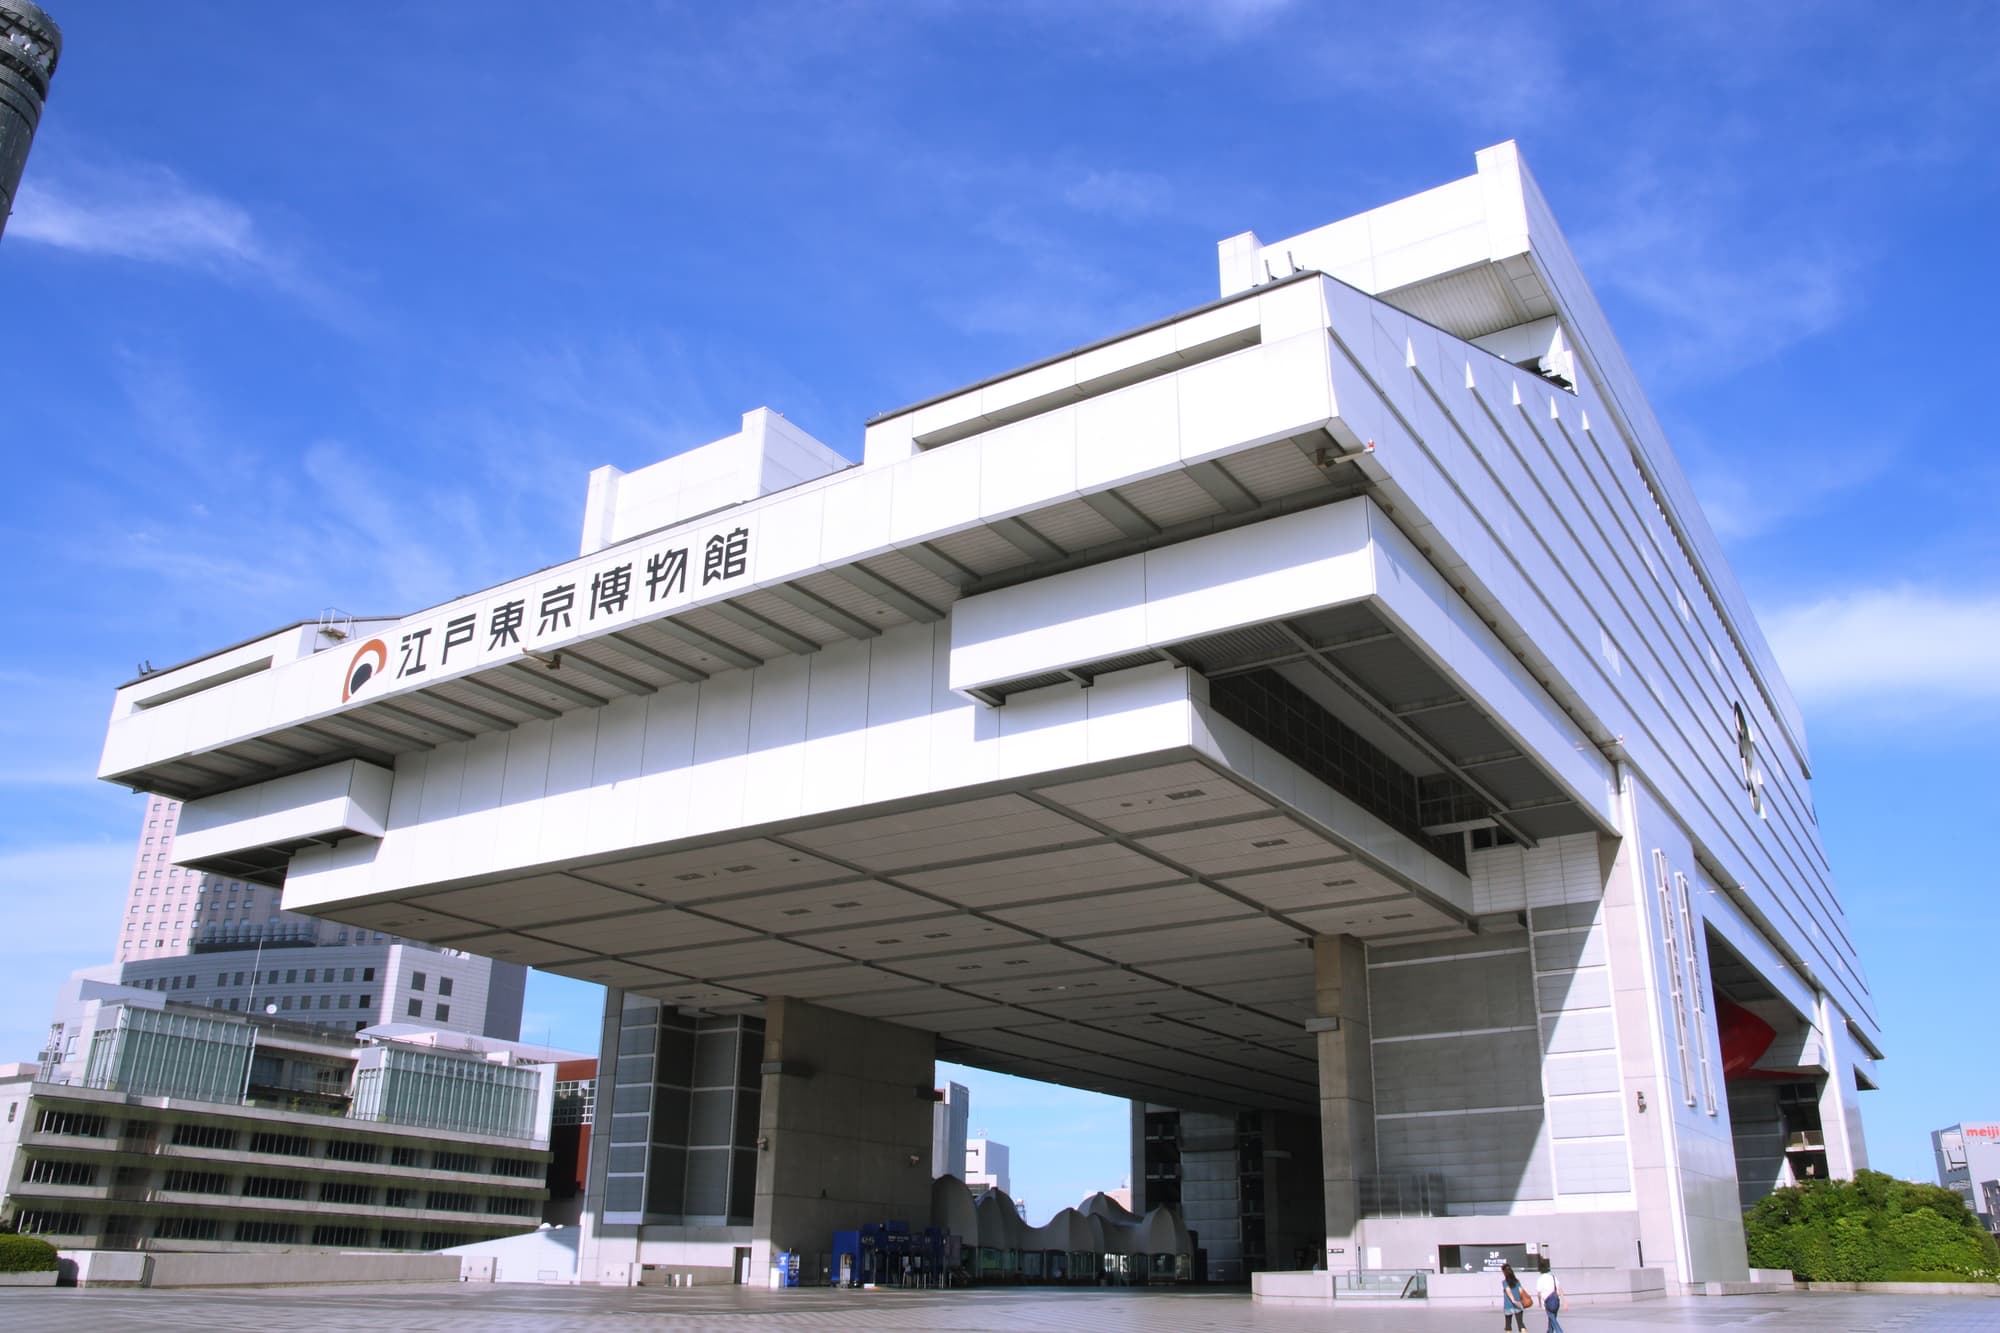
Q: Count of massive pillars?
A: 4